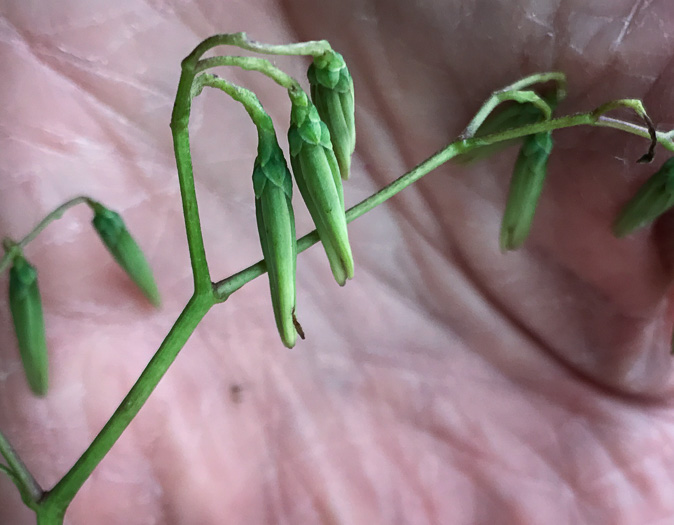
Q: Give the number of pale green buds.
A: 8